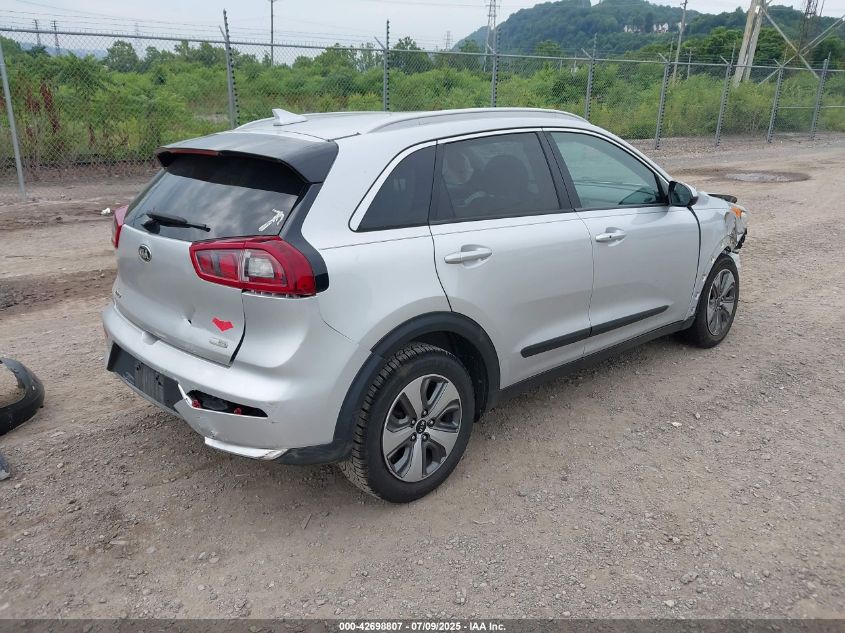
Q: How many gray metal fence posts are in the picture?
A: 9